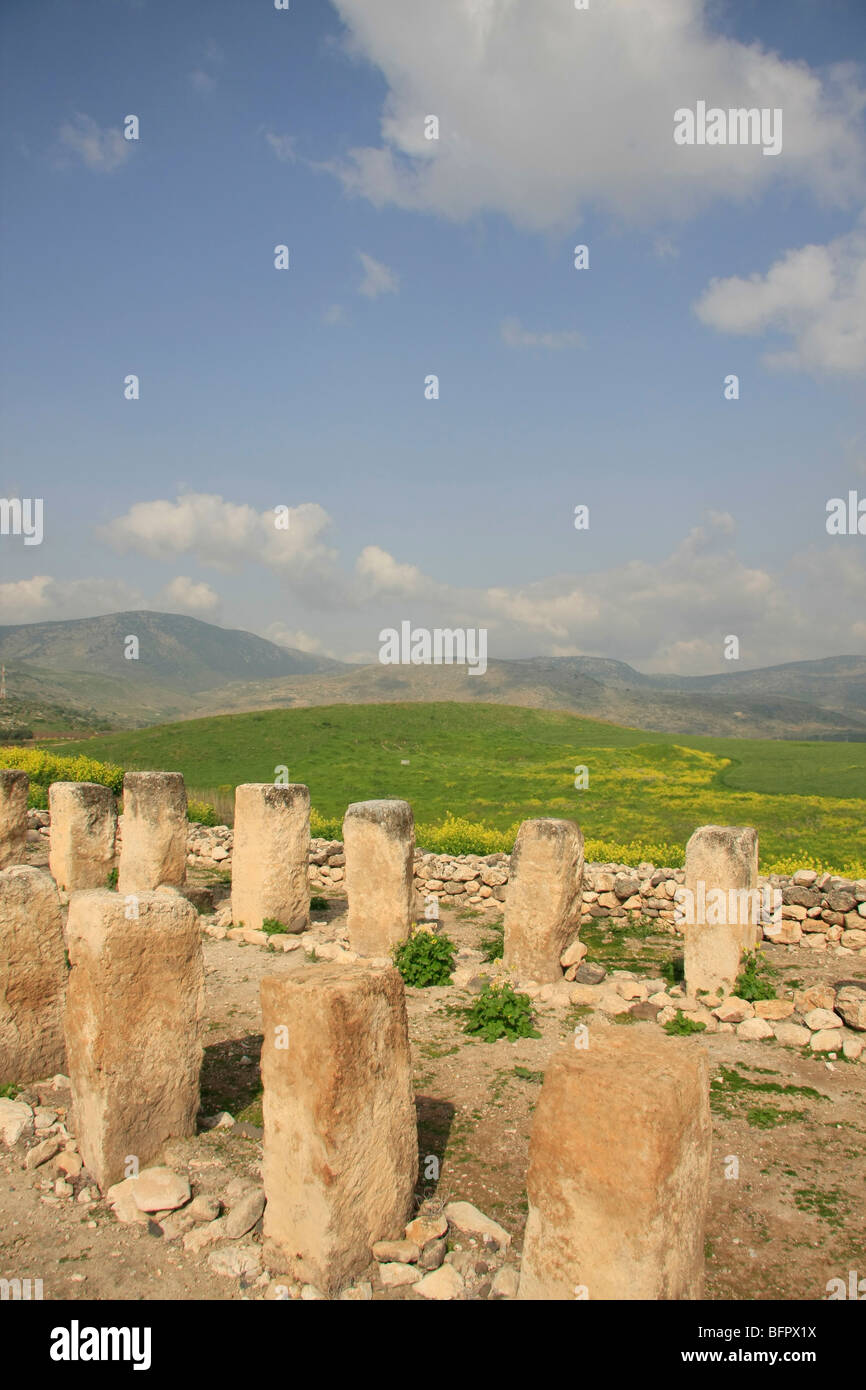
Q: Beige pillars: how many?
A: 11